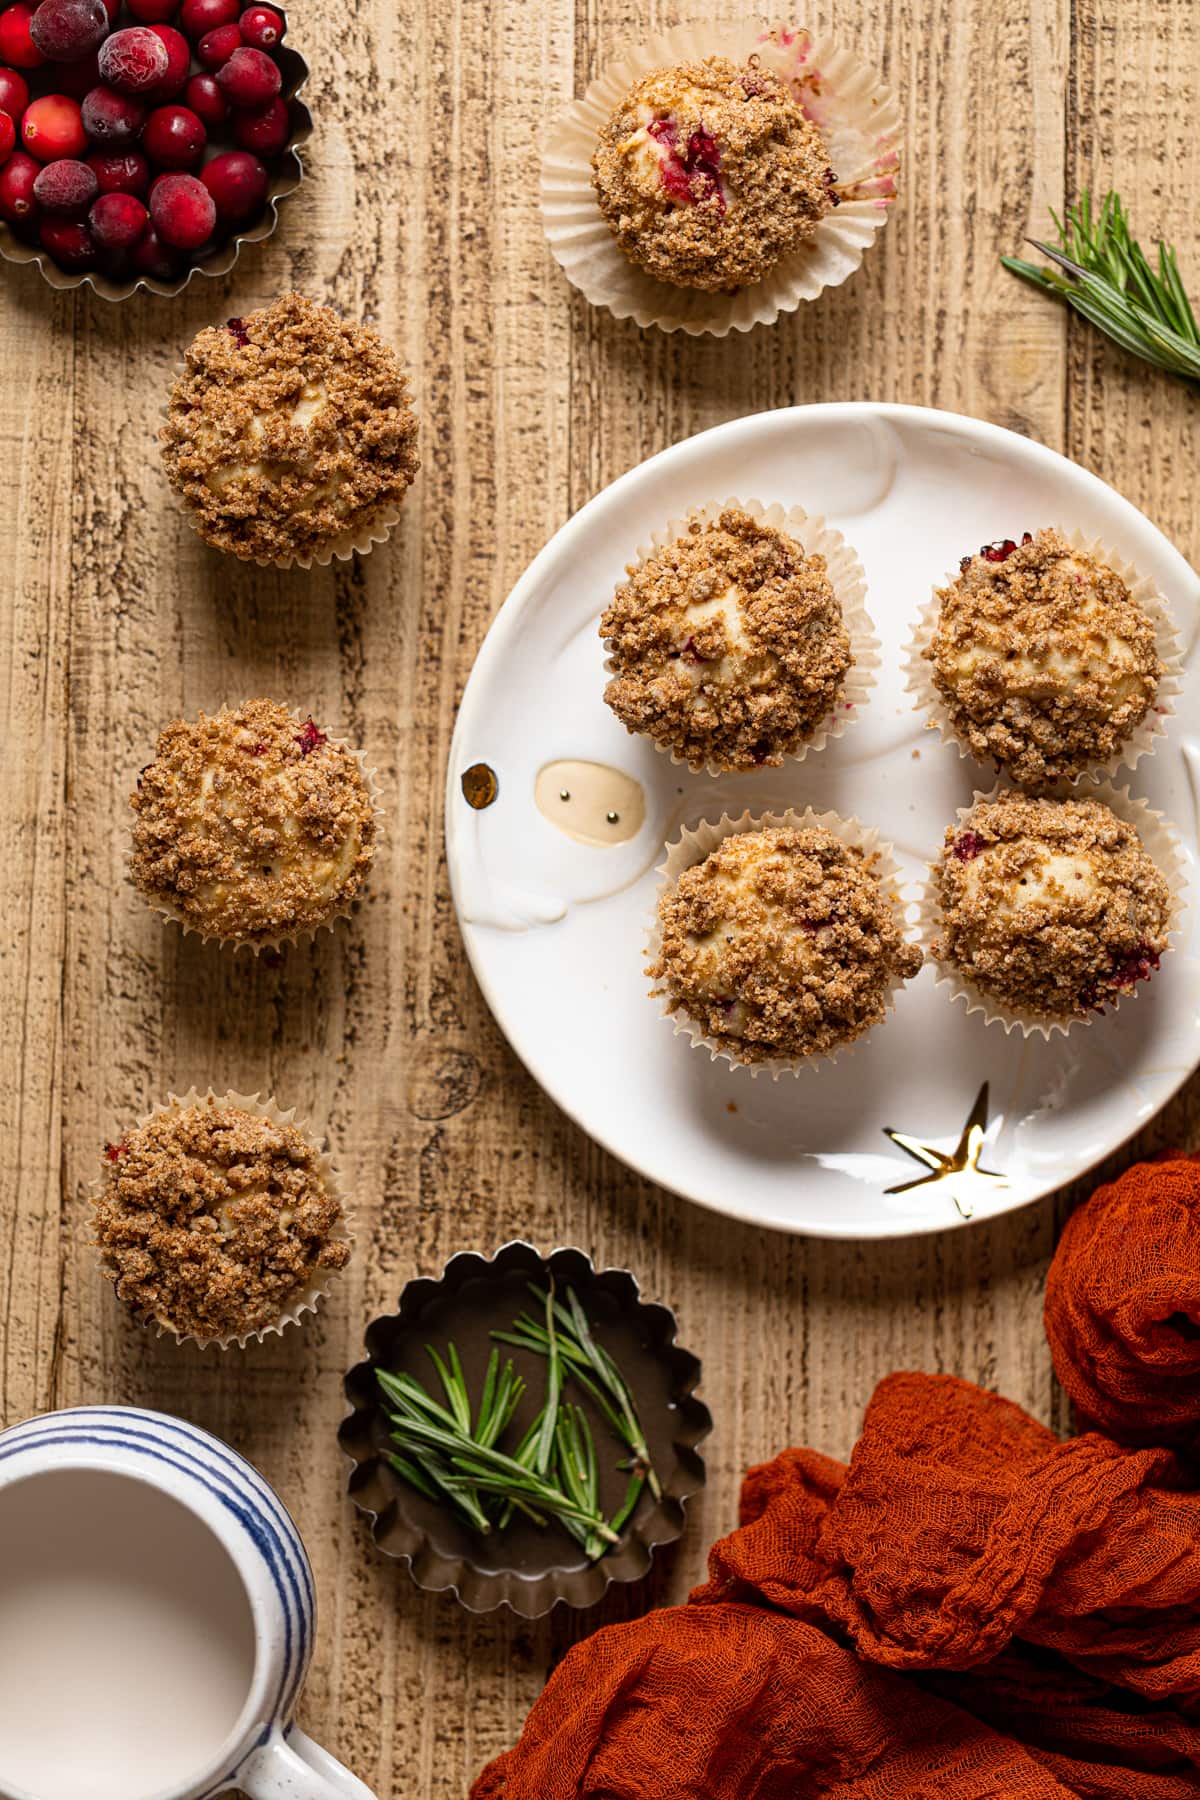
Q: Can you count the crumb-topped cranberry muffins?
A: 8